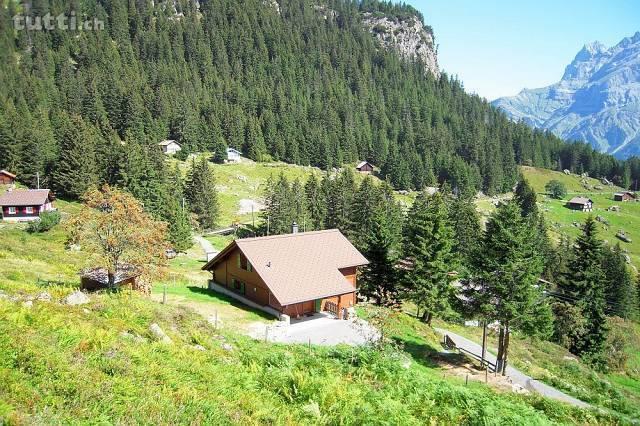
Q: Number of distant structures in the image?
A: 7